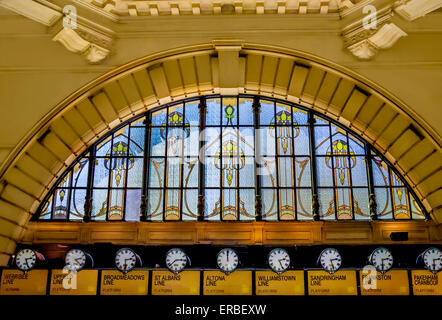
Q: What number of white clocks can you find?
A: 9